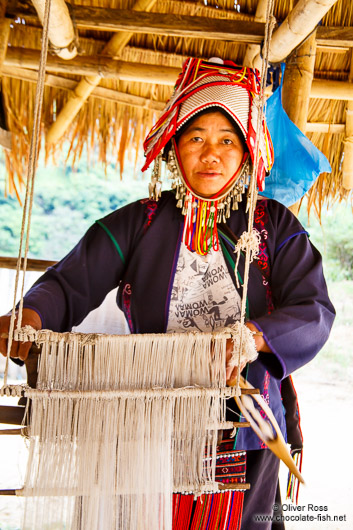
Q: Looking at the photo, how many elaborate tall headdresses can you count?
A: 1